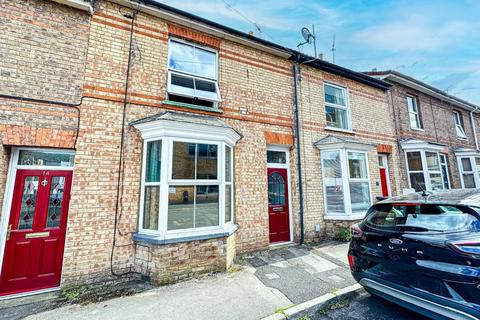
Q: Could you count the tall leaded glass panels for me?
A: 2